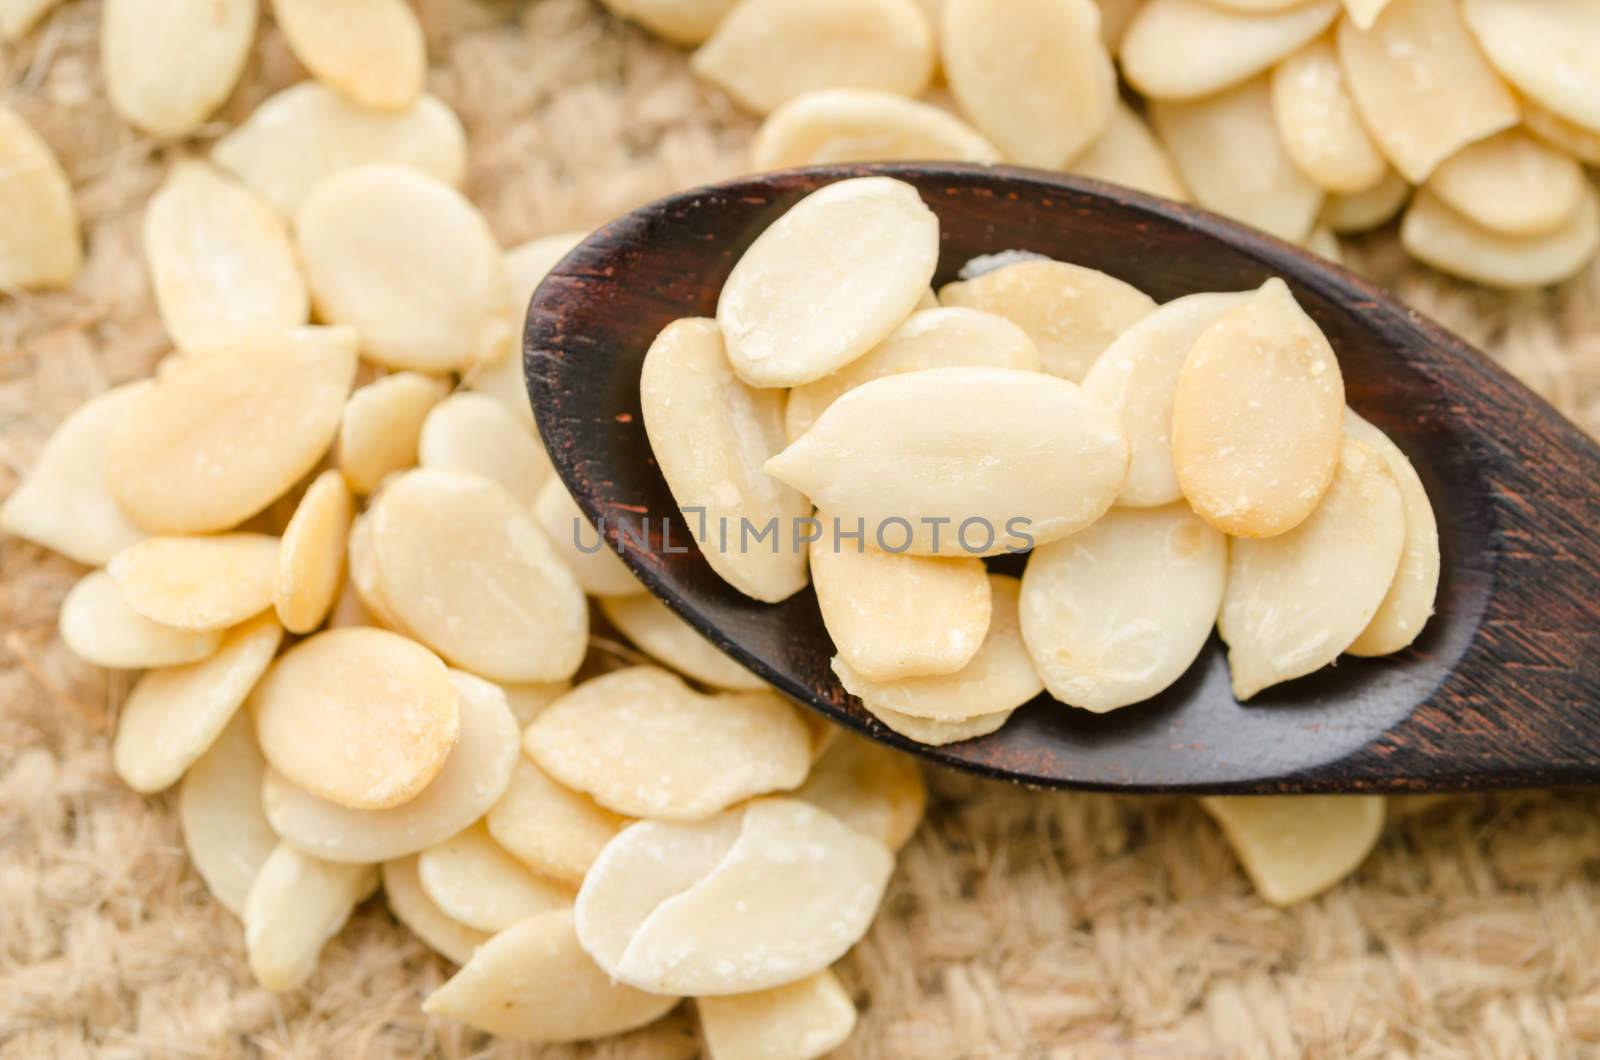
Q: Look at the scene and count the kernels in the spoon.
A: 13